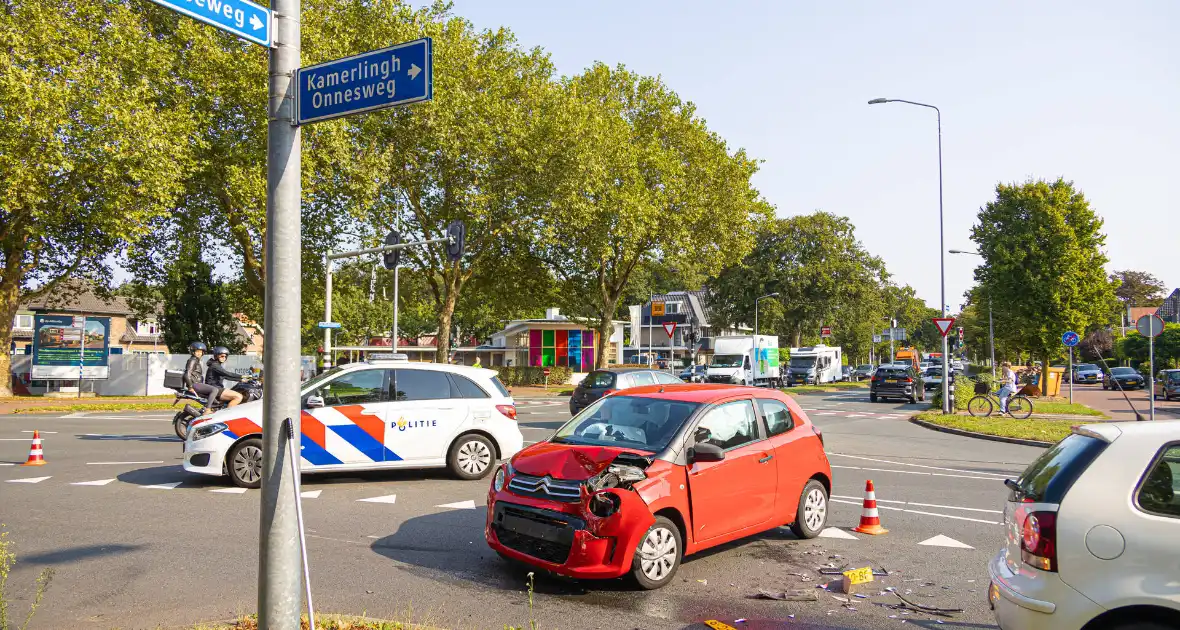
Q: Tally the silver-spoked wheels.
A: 4